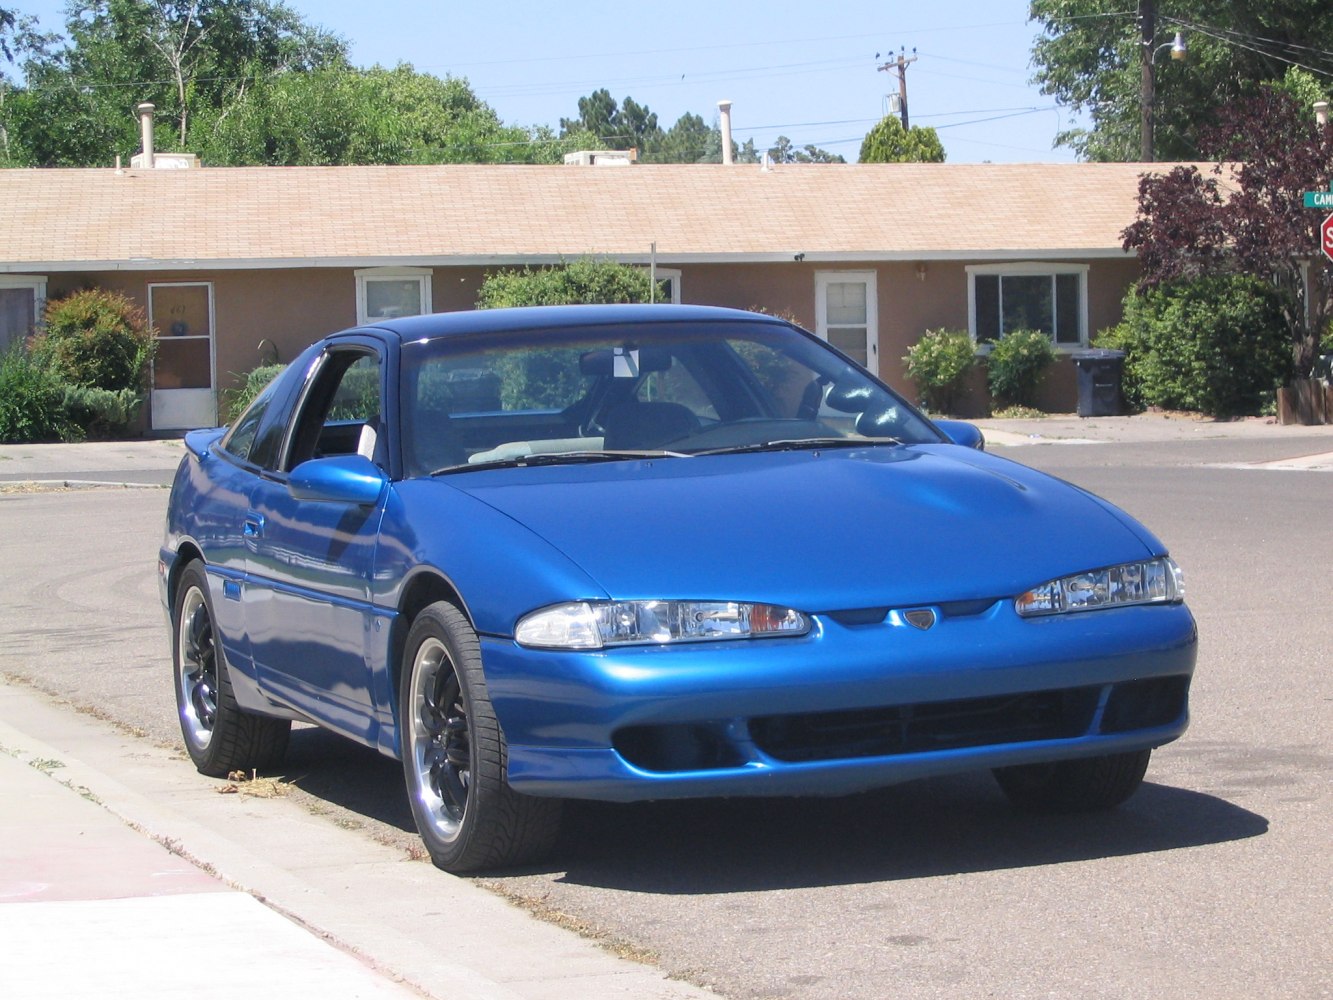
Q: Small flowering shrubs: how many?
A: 2